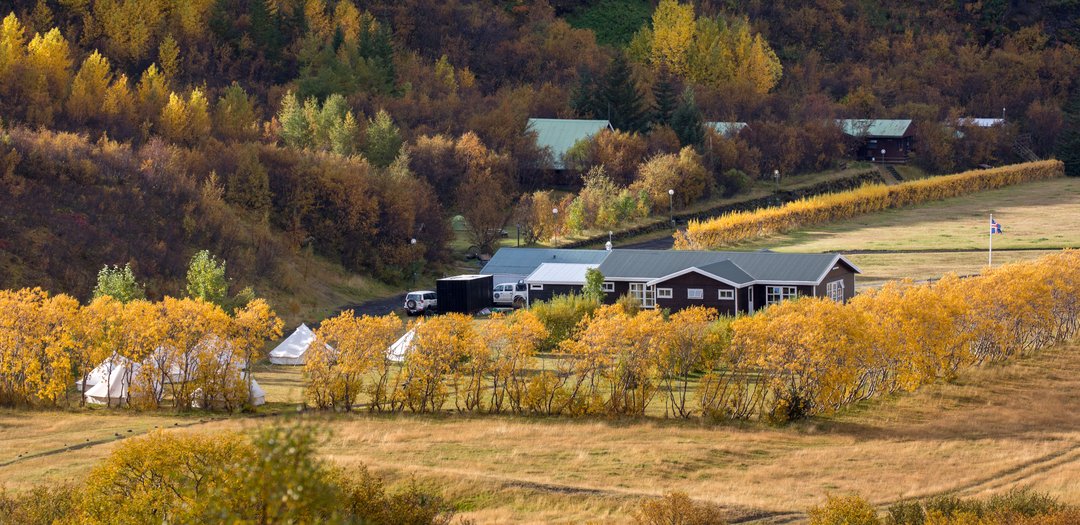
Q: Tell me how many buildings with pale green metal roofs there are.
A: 3